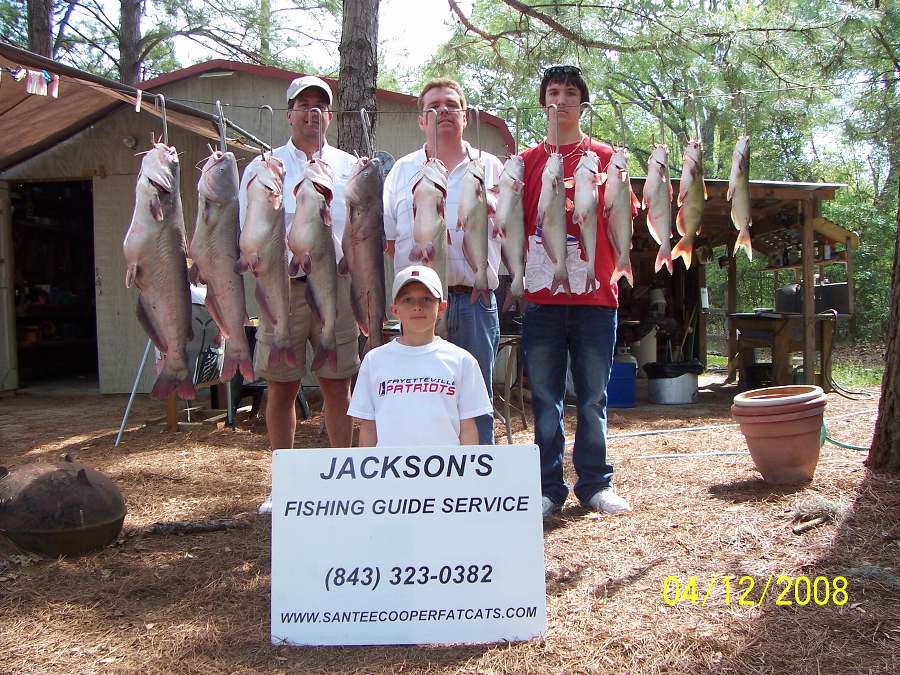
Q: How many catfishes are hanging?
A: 14